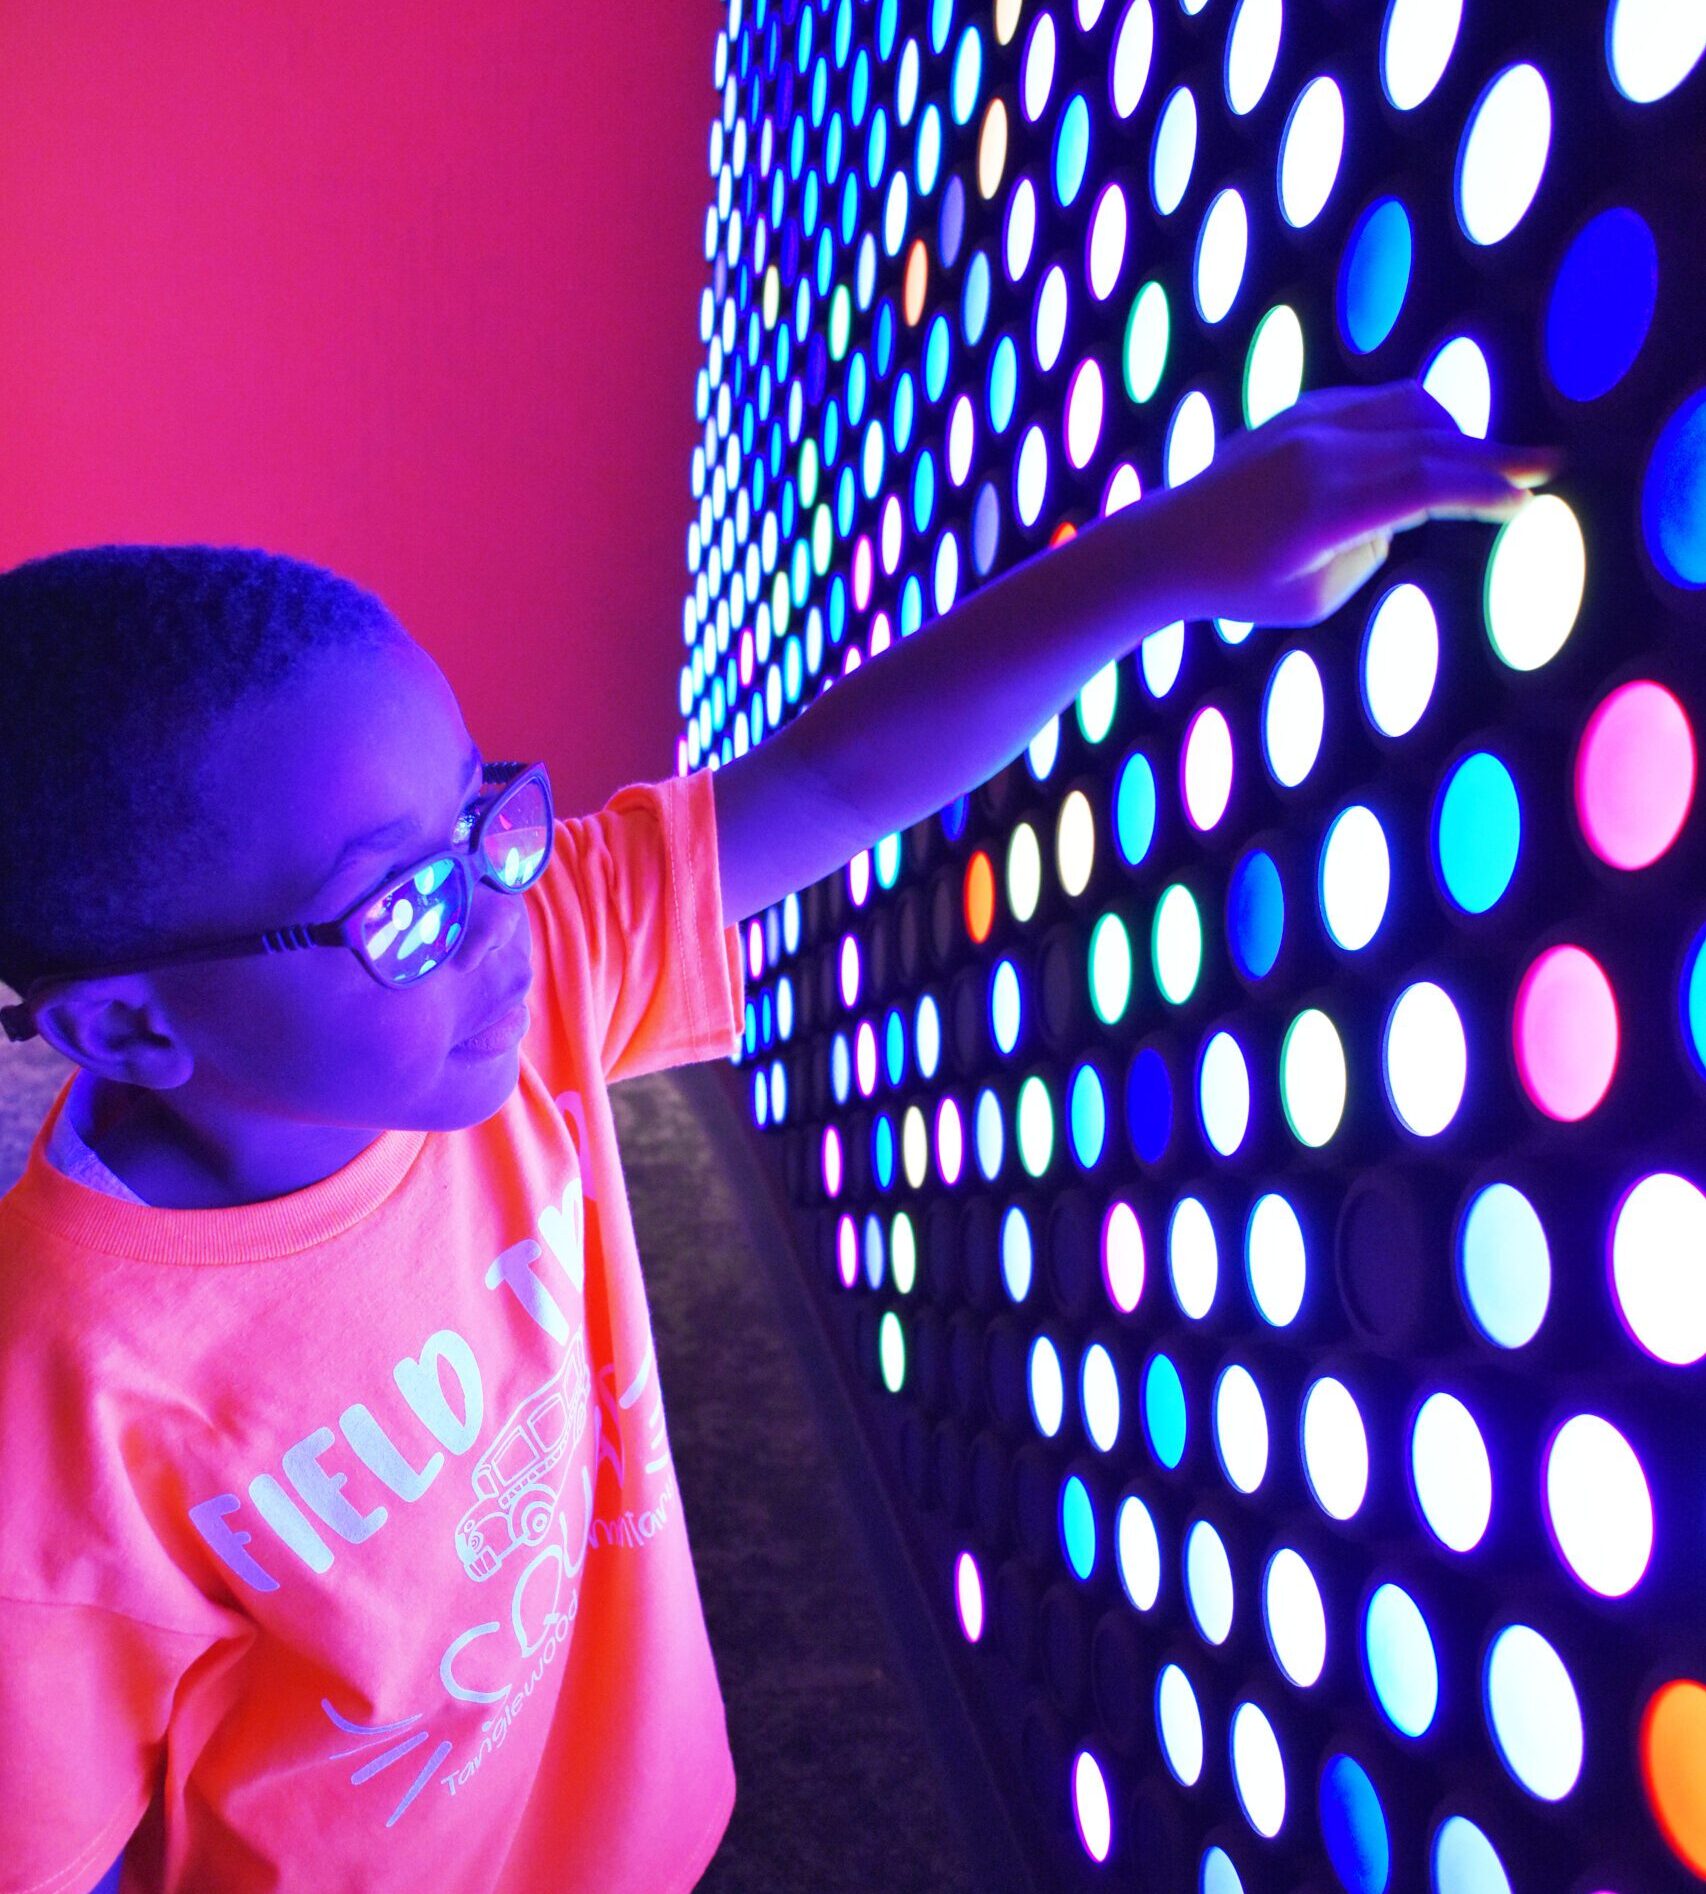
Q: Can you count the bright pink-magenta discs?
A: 2